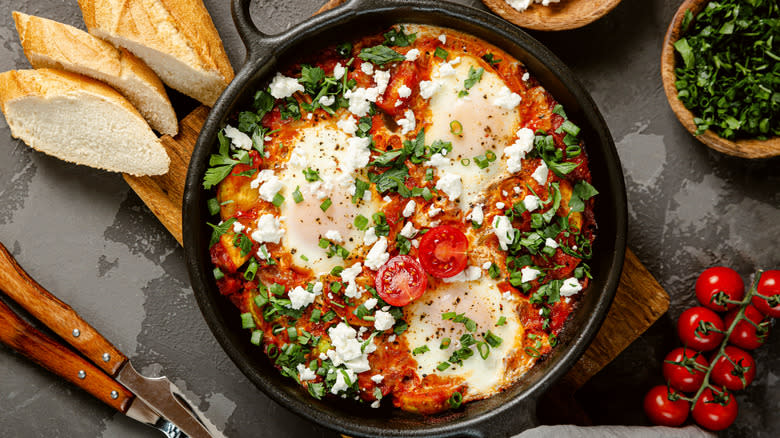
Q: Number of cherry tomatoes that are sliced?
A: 2